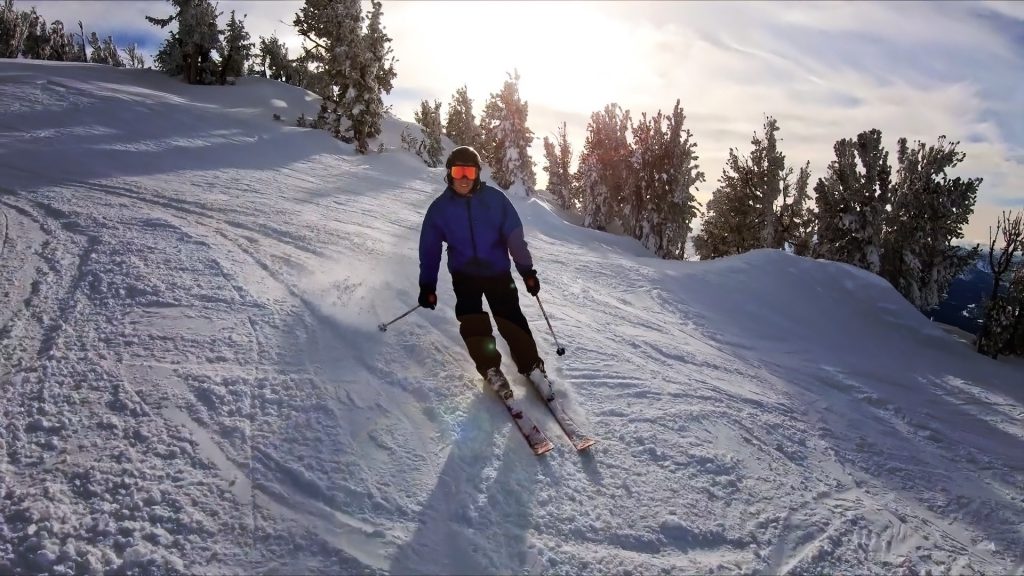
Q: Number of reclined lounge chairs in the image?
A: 0